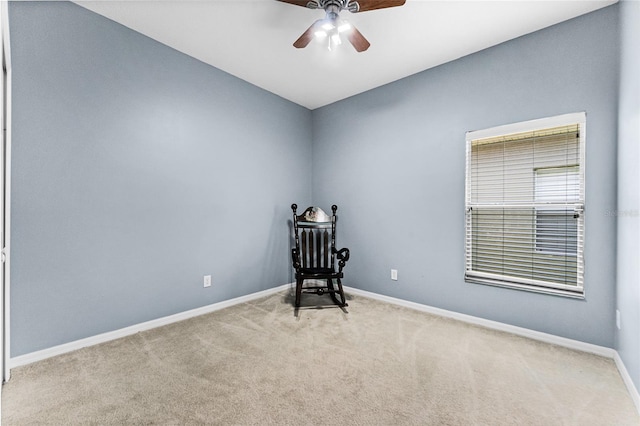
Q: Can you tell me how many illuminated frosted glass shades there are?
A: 4